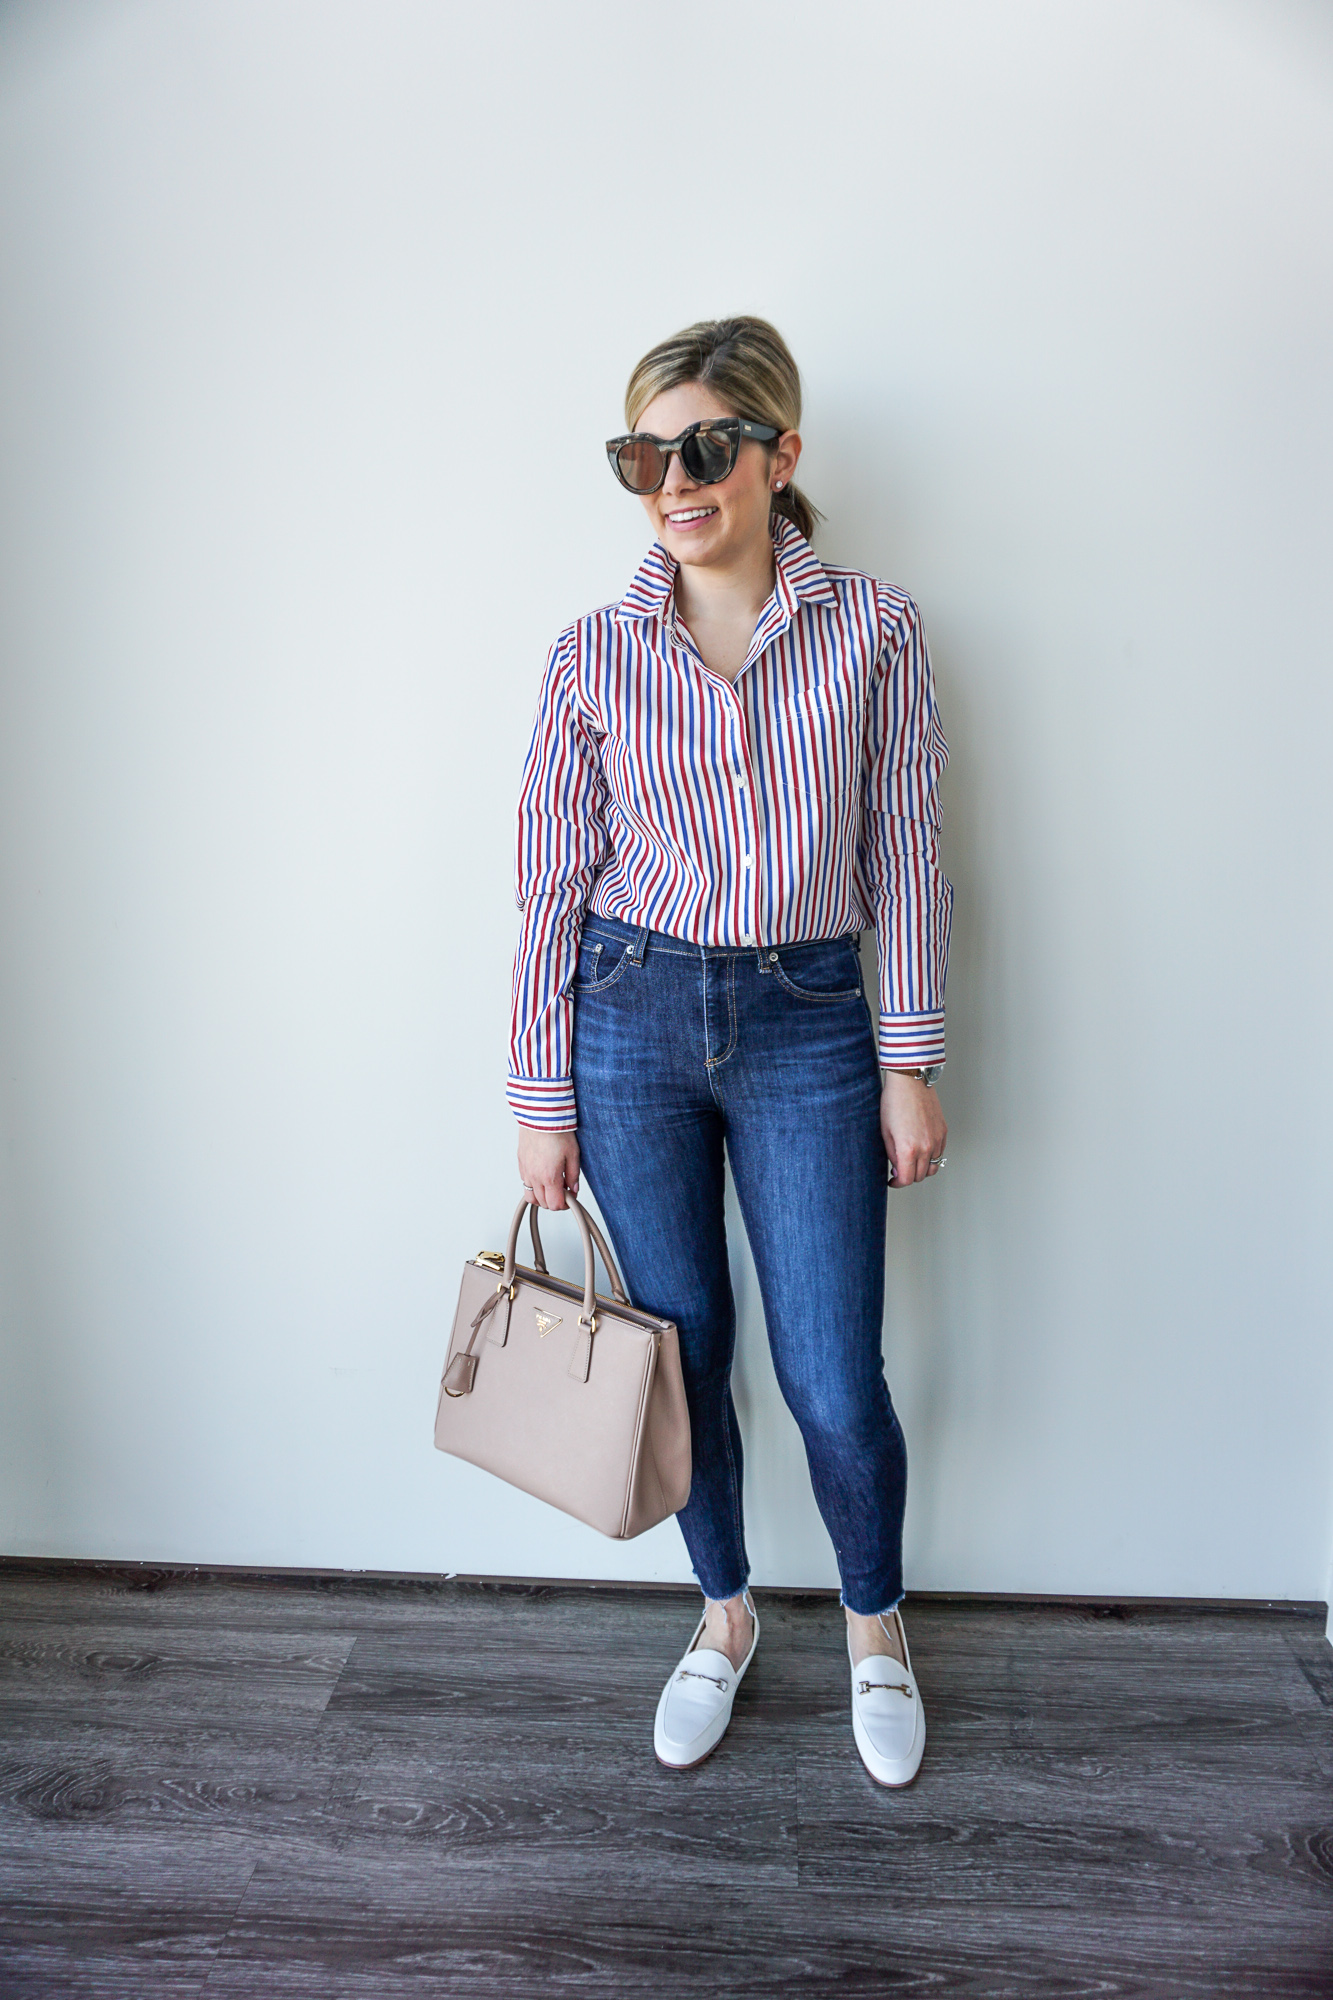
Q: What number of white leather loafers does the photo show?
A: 2